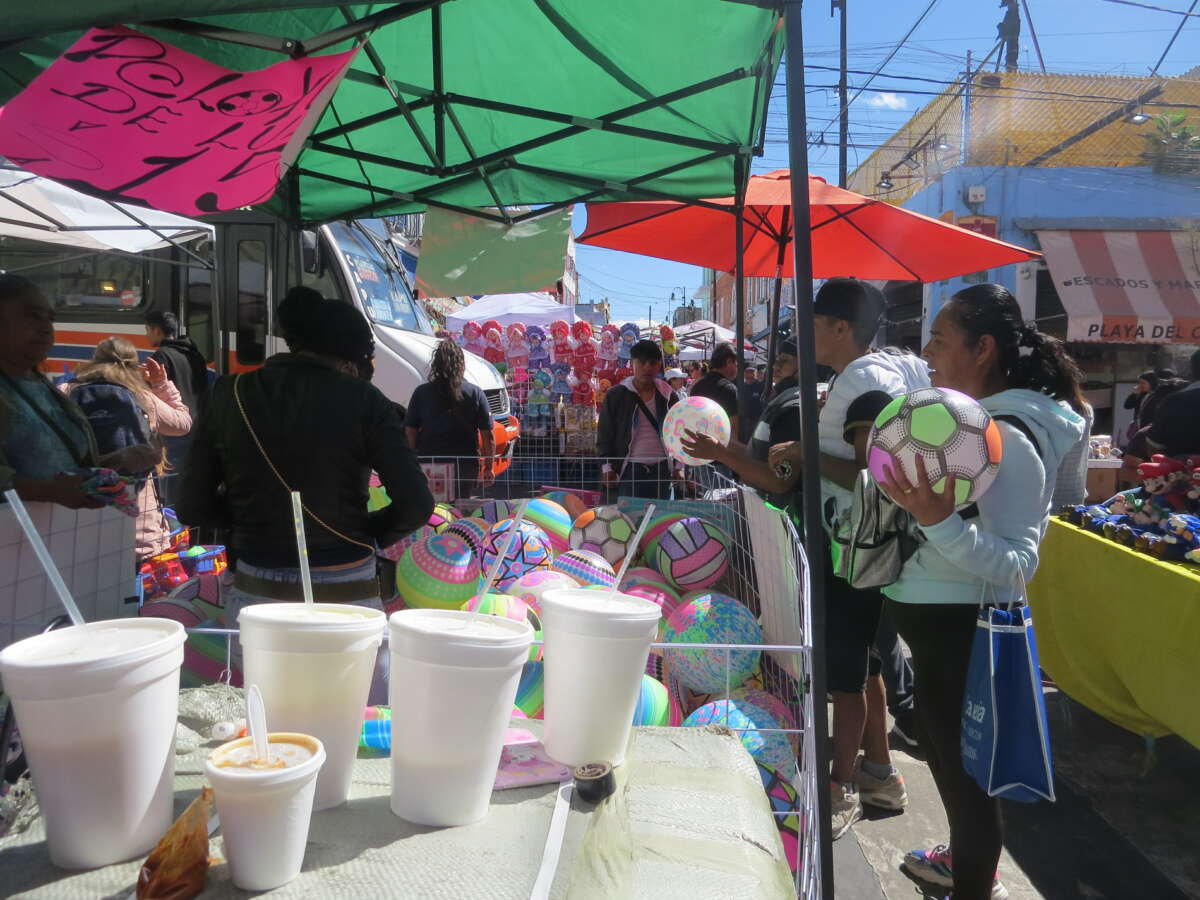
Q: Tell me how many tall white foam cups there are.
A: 4